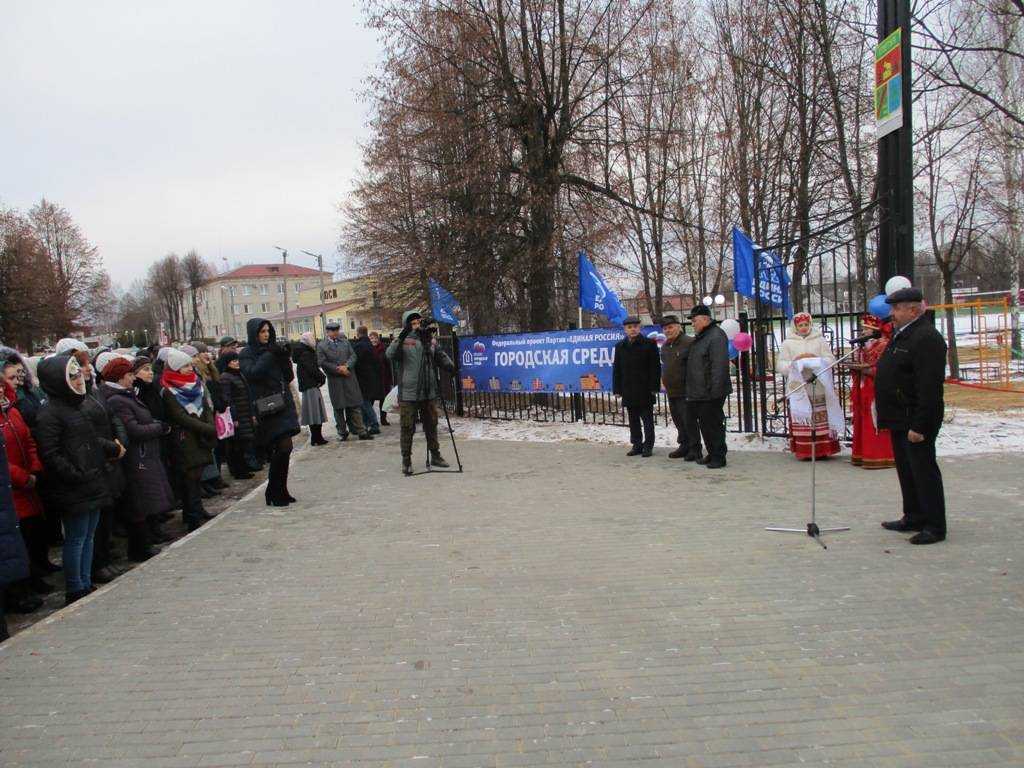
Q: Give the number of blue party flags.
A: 3